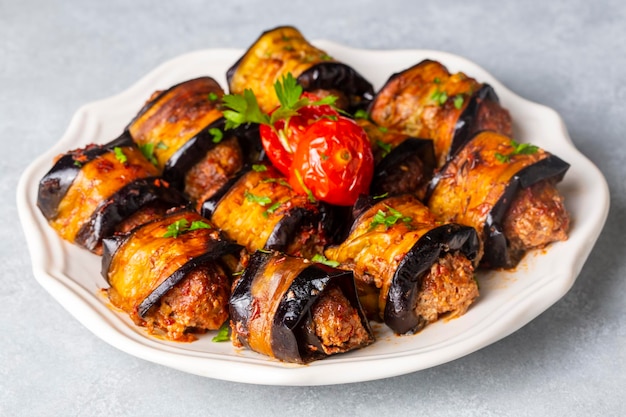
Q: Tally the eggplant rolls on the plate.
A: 10